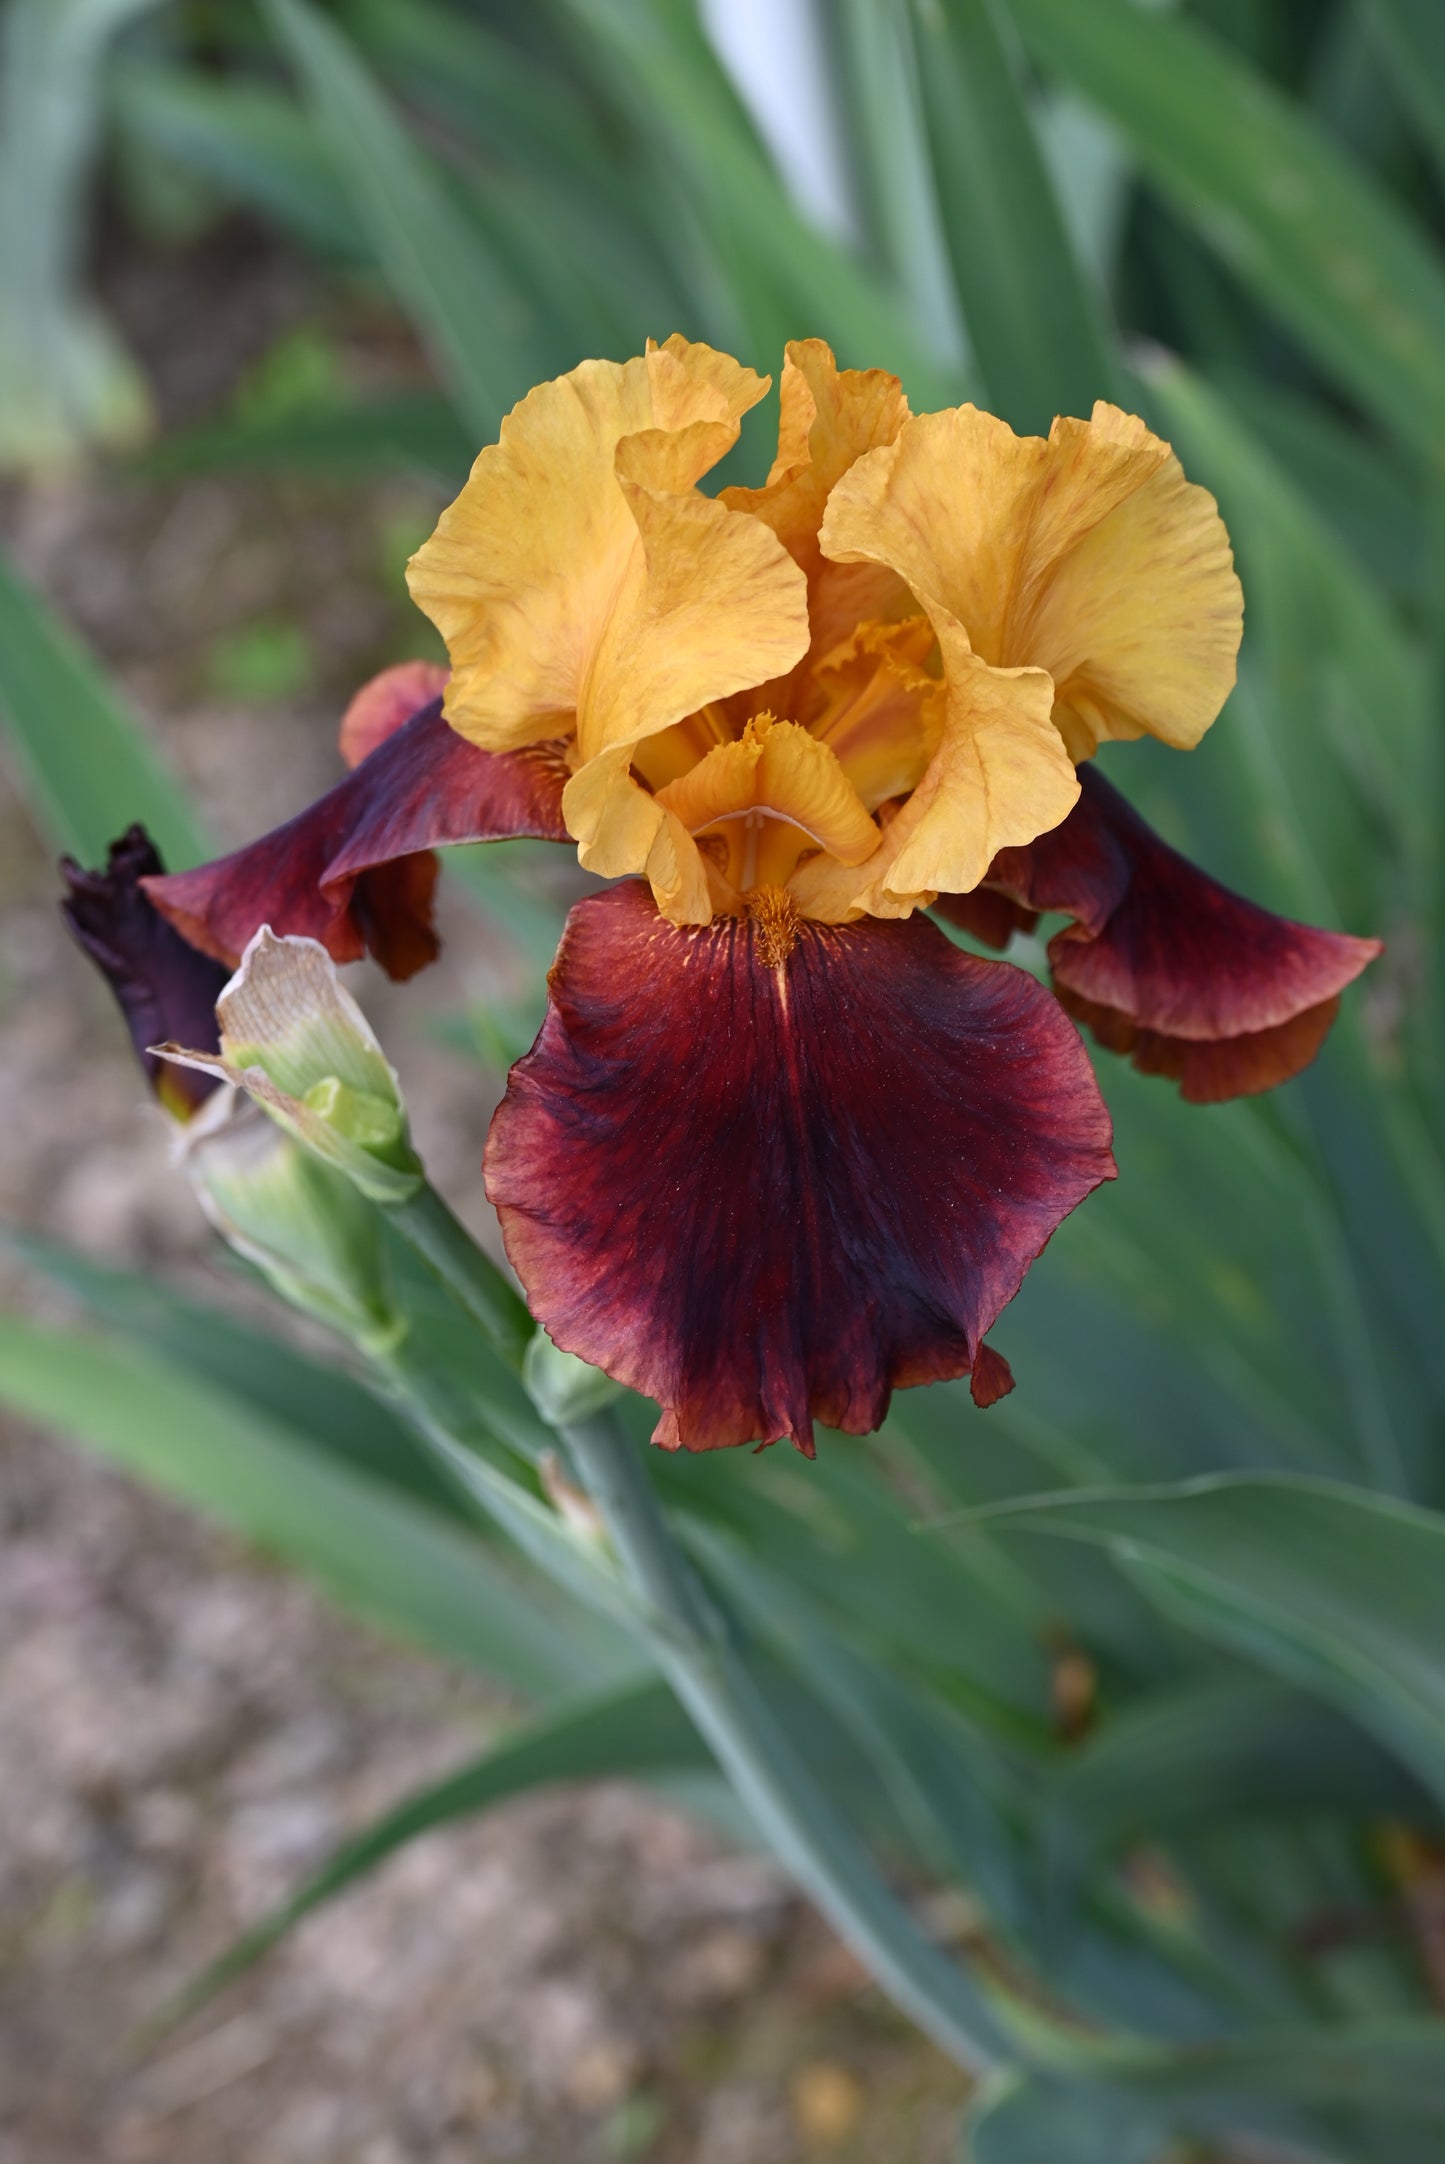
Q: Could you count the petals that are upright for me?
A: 3